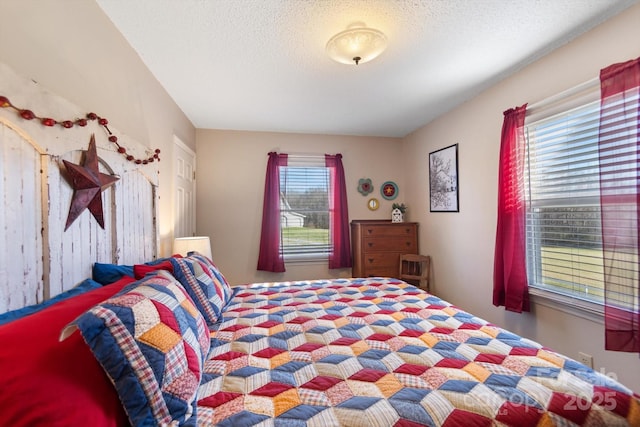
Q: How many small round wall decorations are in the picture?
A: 3